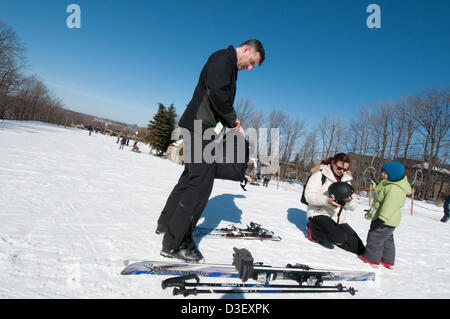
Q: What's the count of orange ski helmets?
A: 0